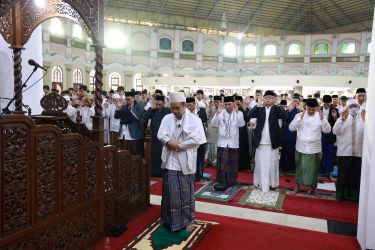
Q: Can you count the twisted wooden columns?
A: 2